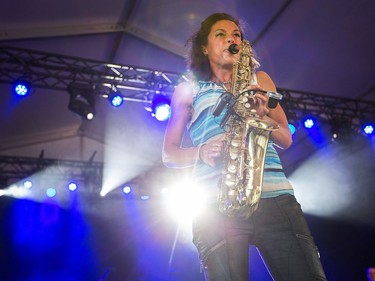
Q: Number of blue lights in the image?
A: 11